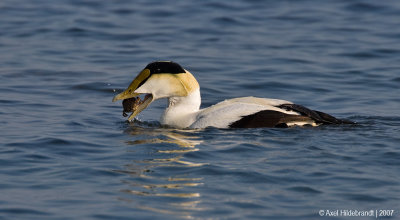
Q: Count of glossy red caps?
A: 0